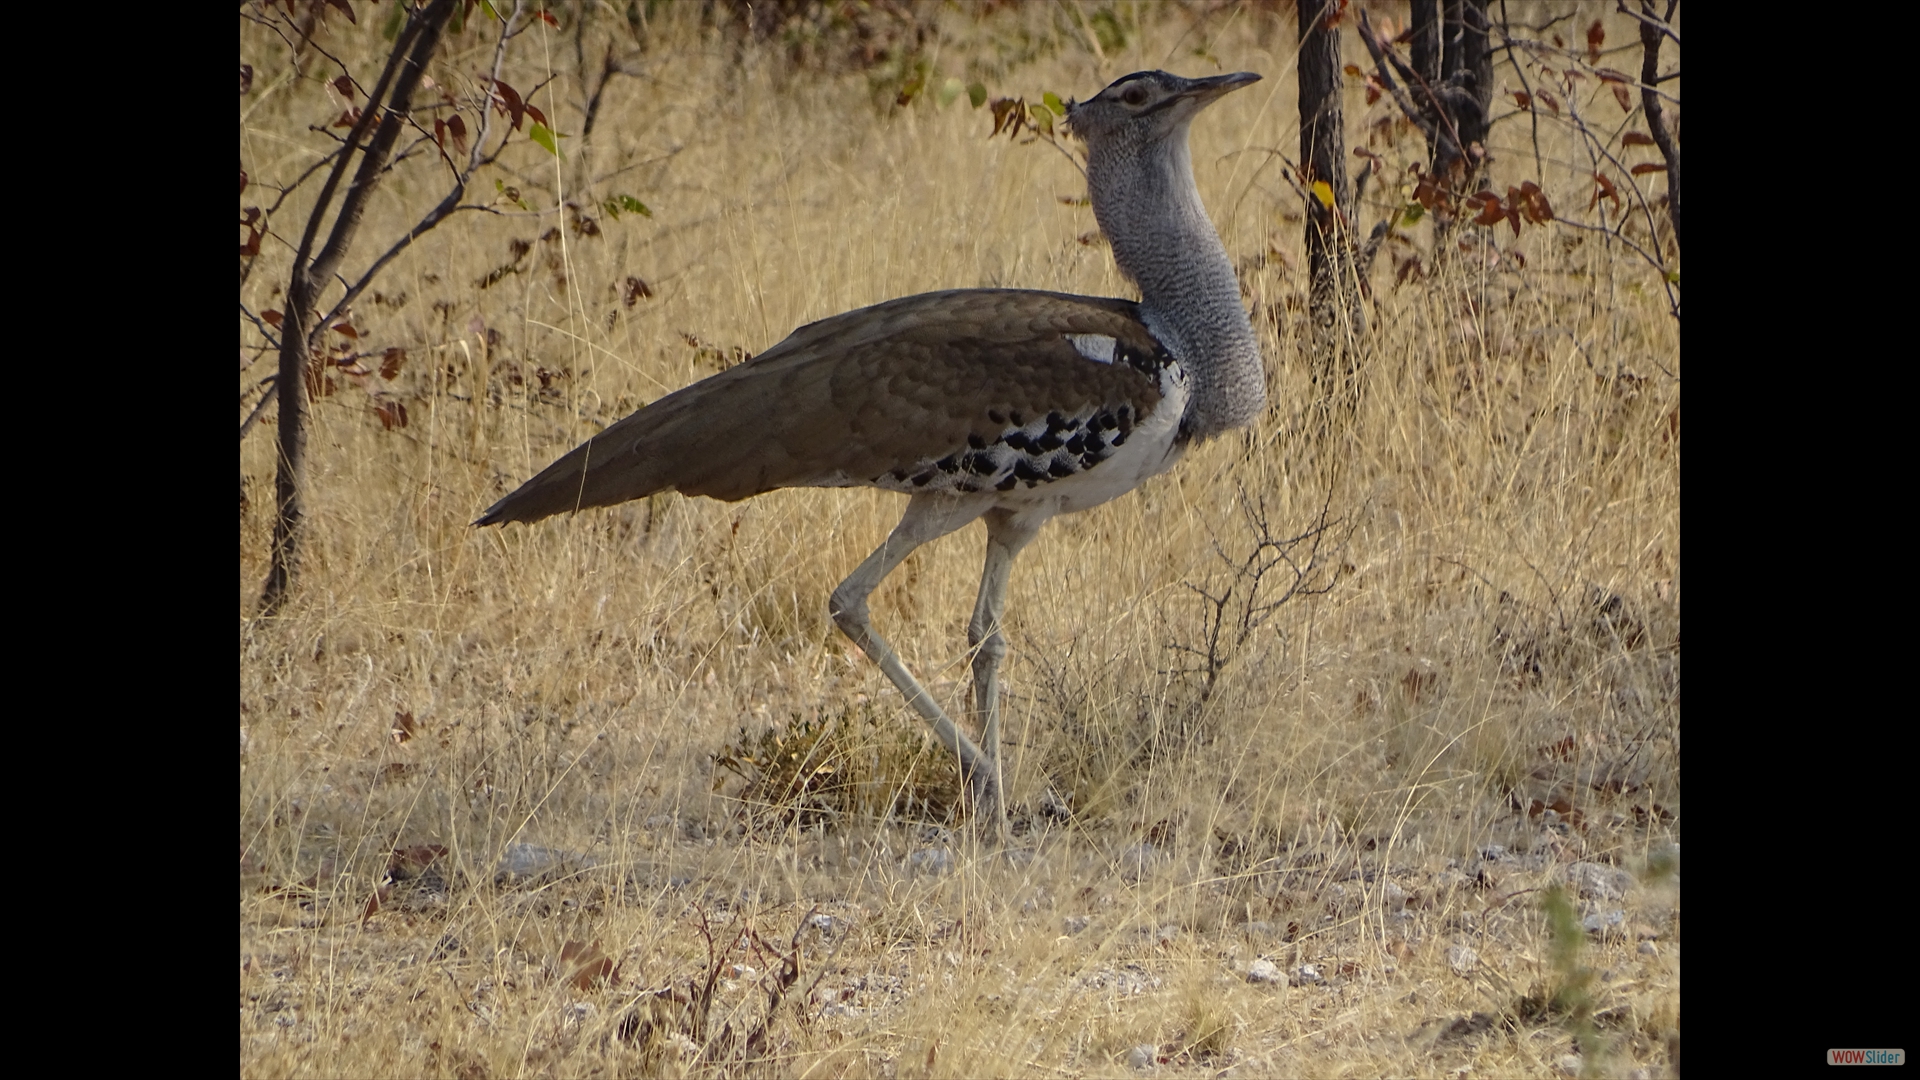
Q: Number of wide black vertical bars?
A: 2